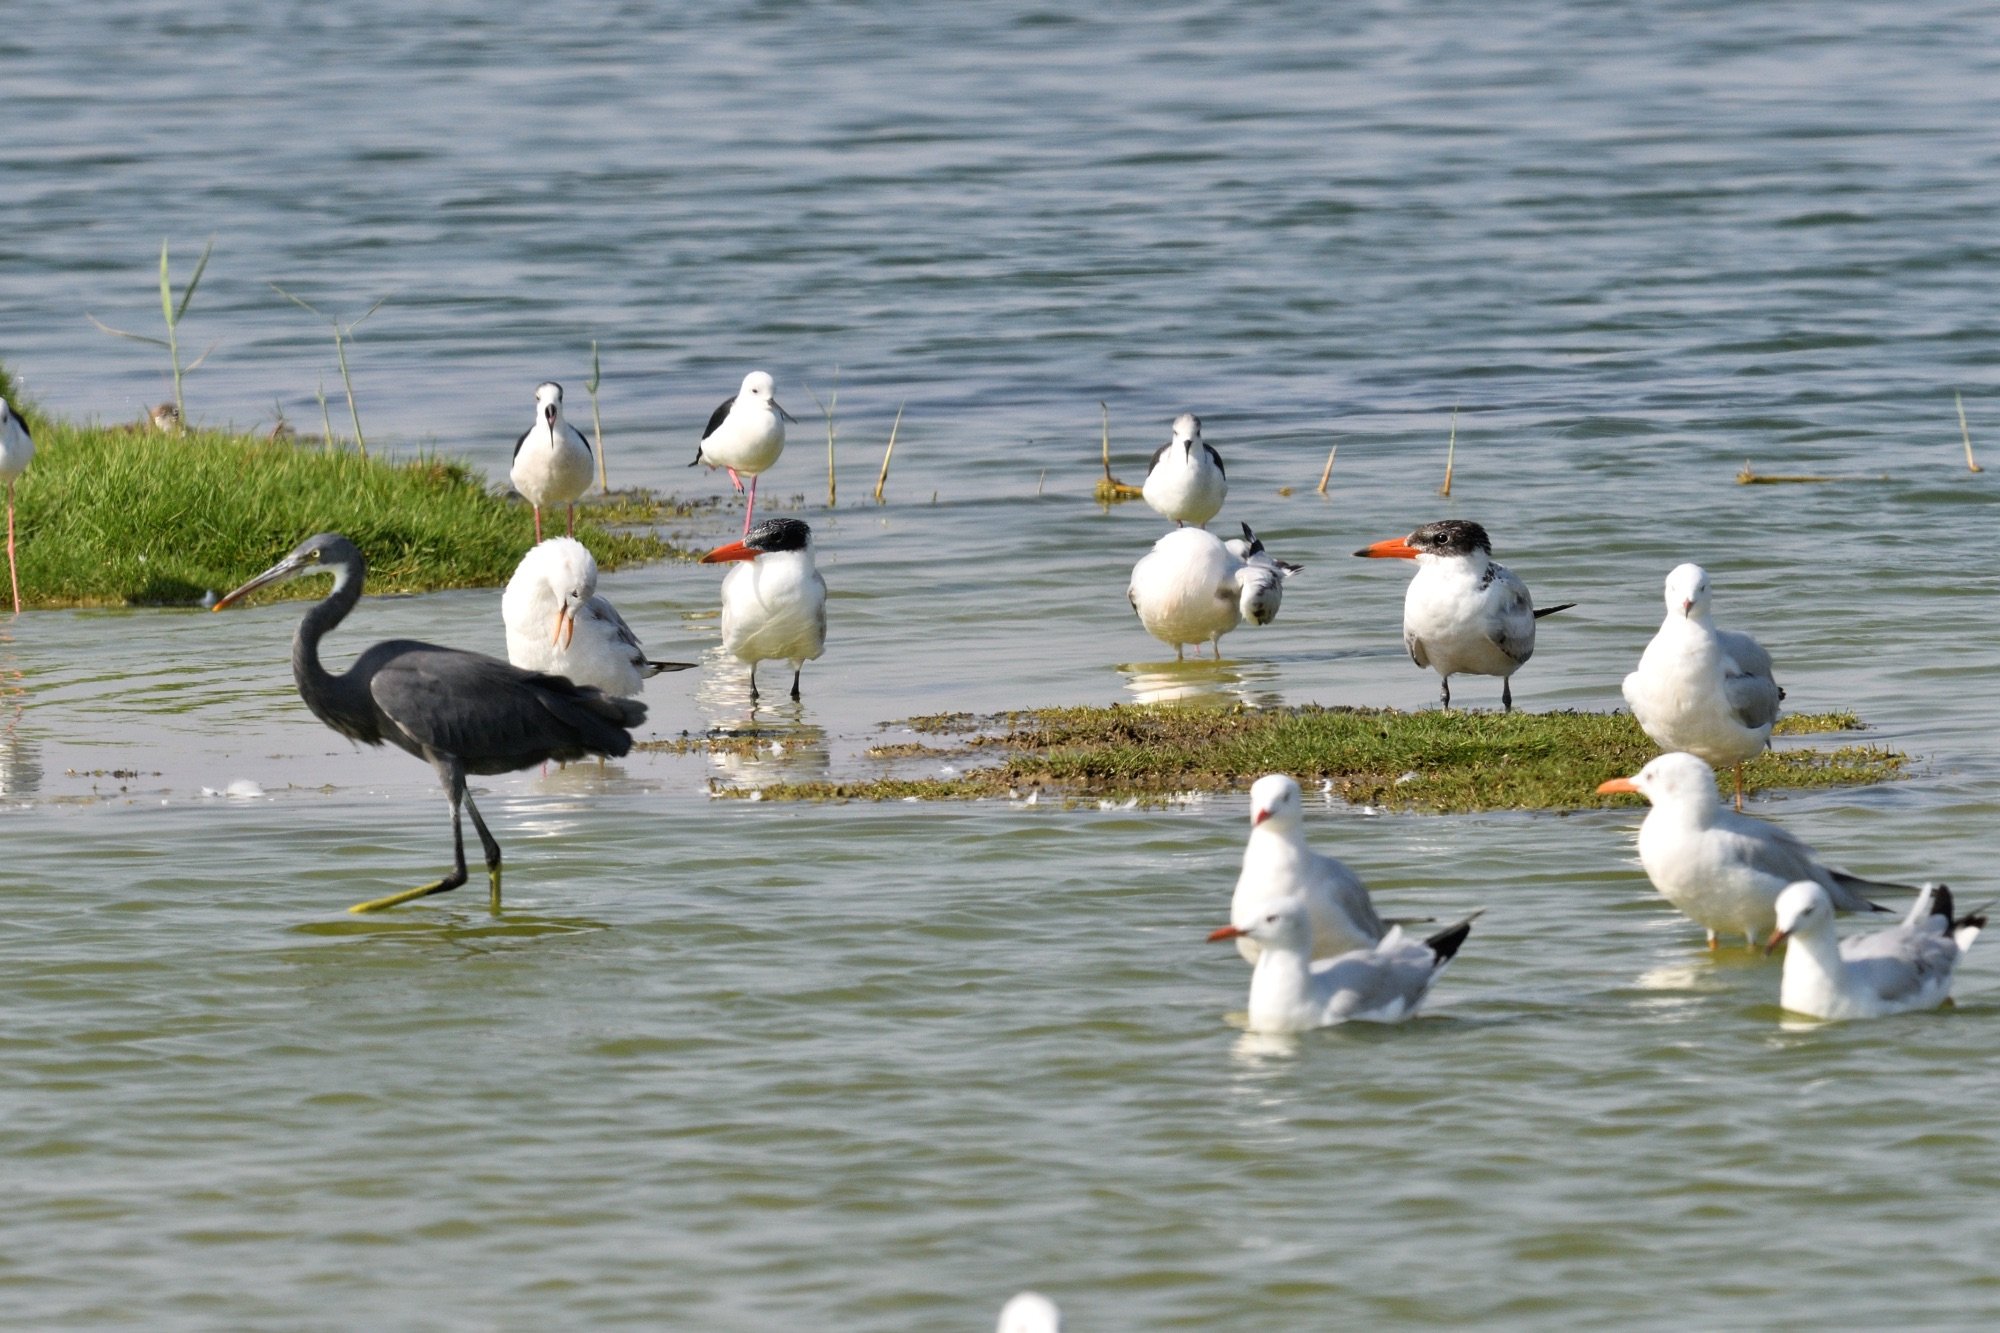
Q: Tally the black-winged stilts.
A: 4